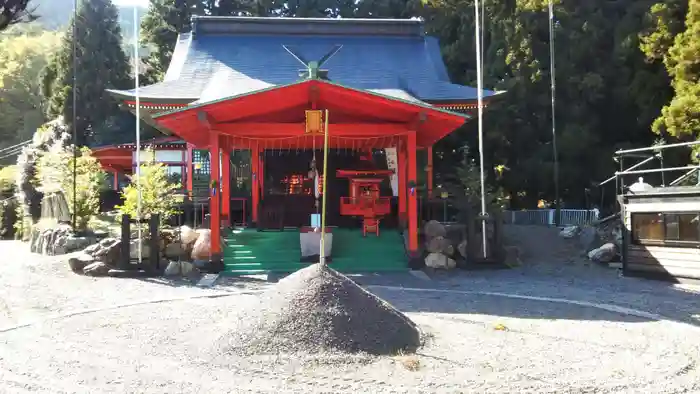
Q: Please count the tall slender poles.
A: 5